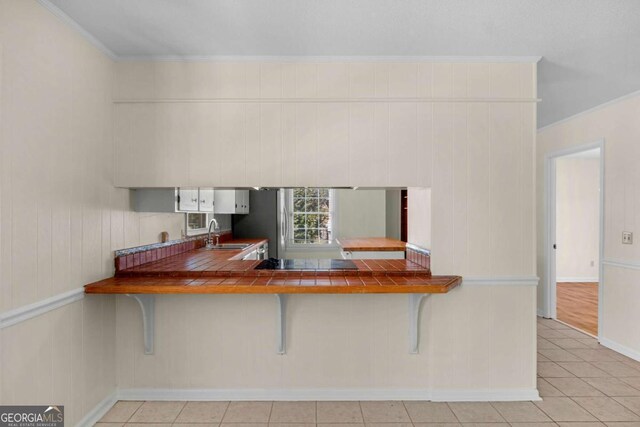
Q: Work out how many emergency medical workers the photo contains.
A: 0